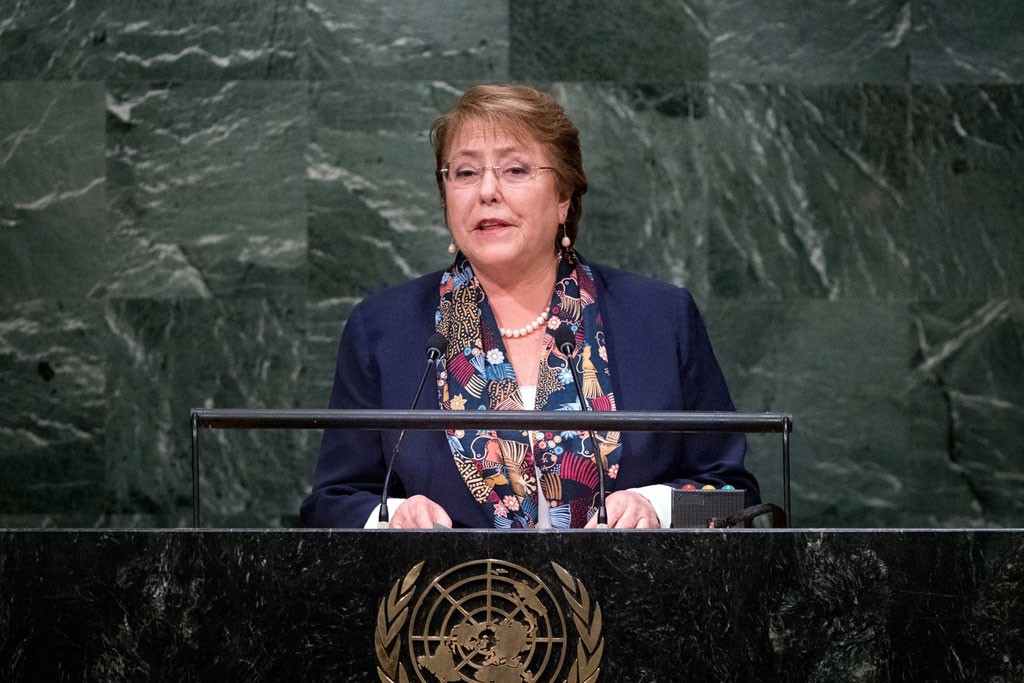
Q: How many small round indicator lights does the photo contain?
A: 3